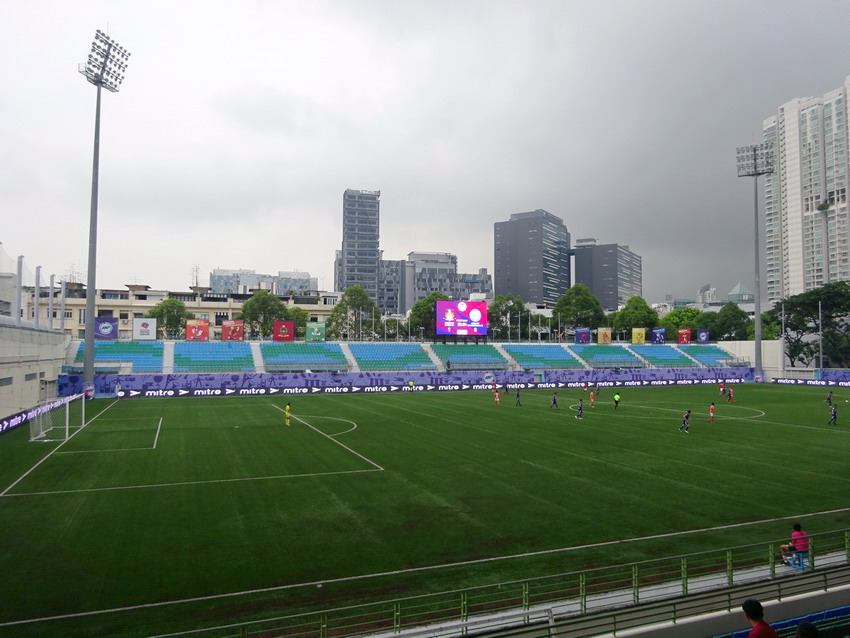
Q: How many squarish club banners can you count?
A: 12